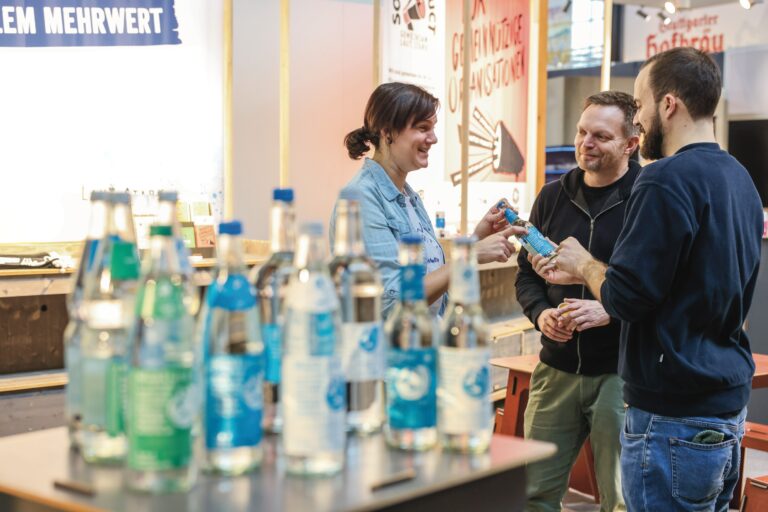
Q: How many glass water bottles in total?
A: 11